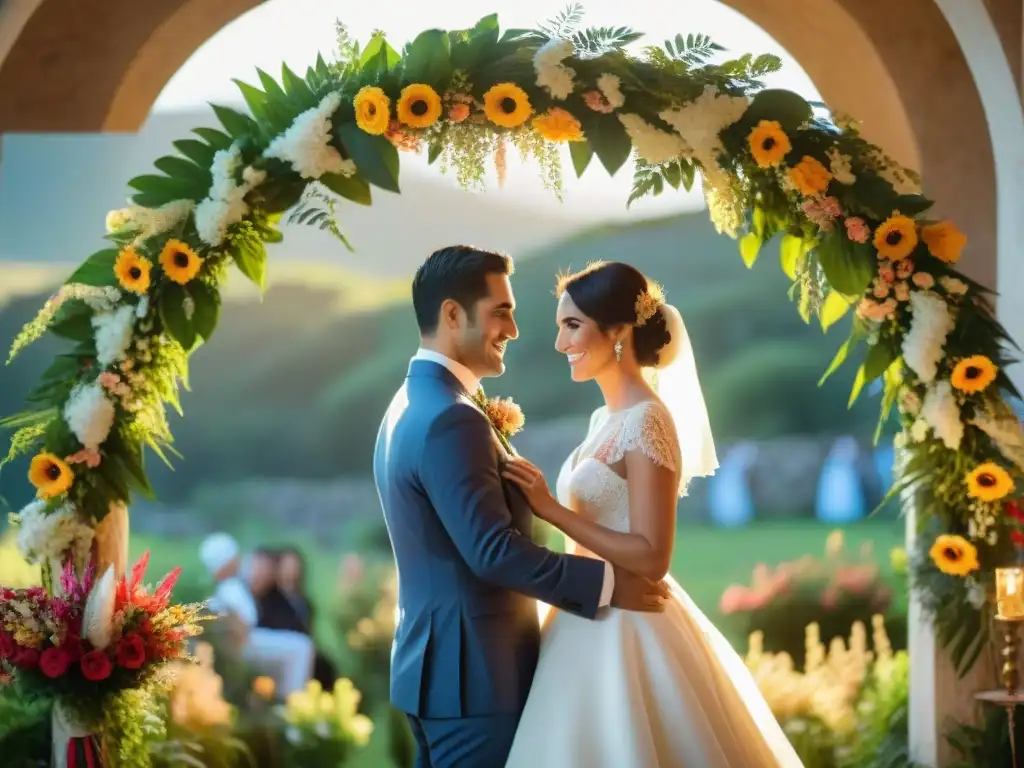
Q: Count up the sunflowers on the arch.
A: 11